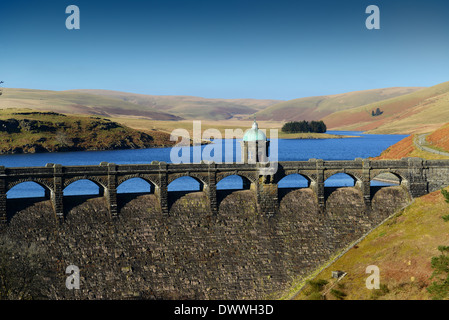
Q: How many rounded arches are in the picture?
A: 8